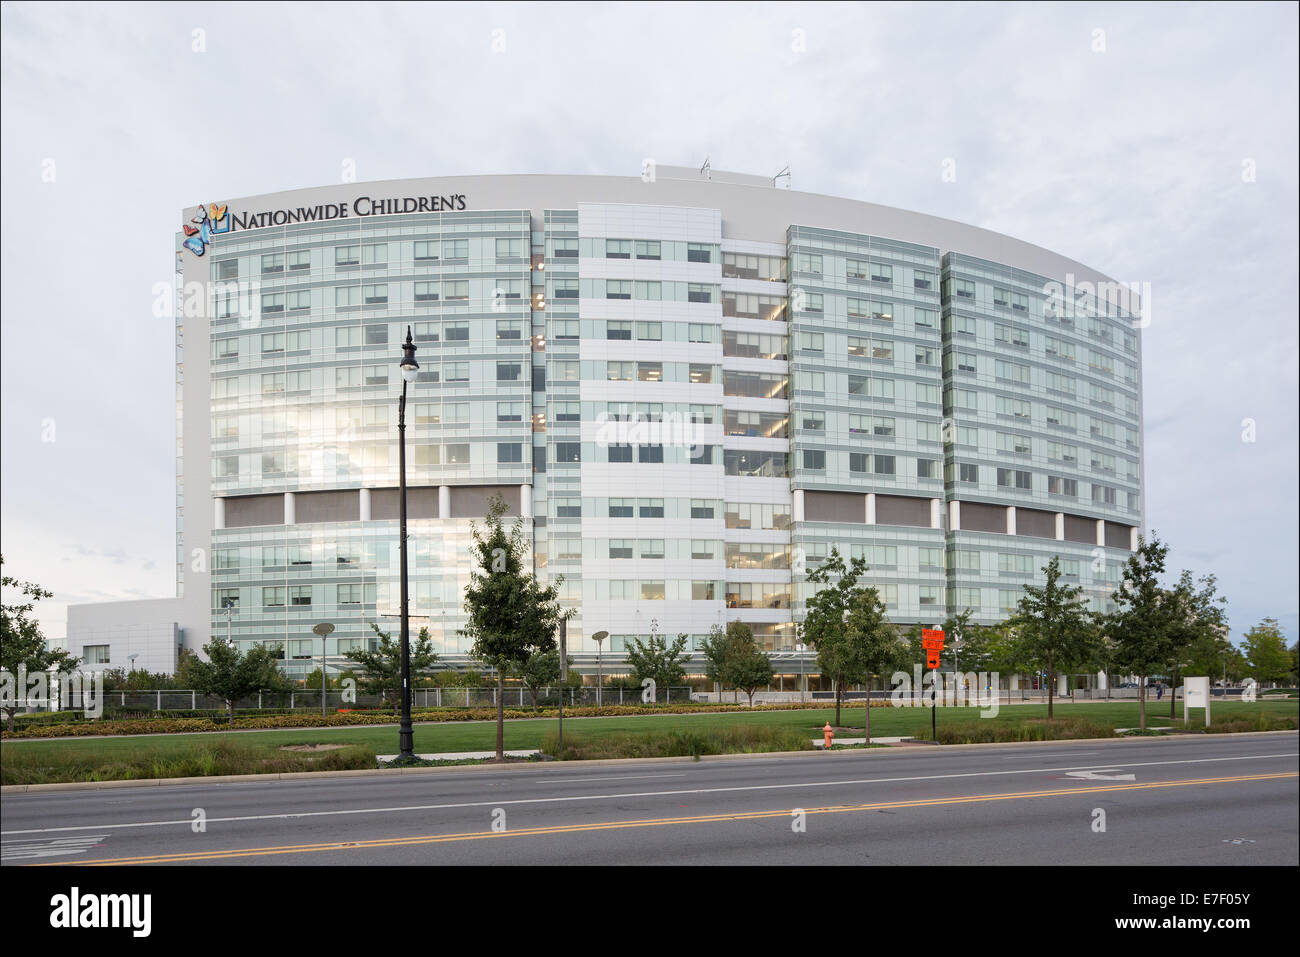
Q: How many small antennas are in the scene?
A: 2